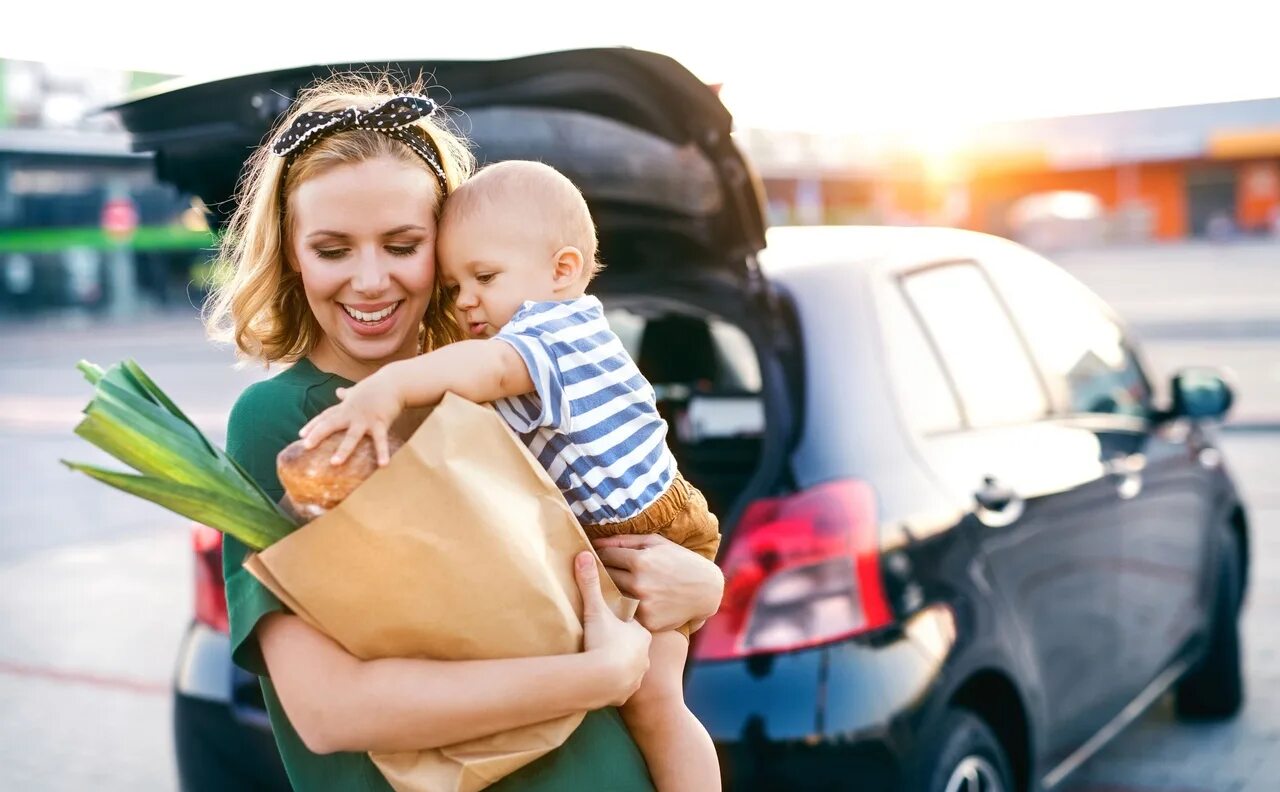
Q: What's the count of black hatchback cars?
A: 1